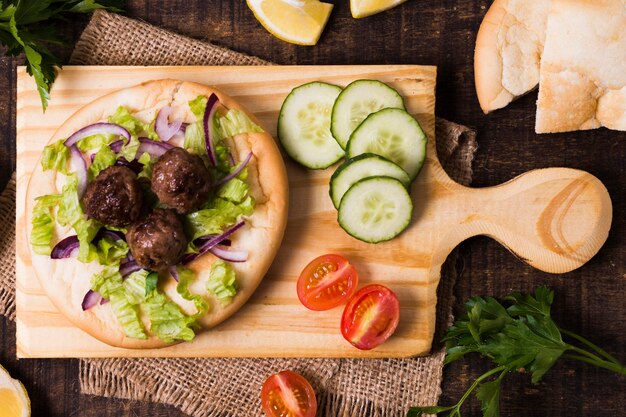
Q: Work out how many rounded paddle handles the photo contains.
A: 1